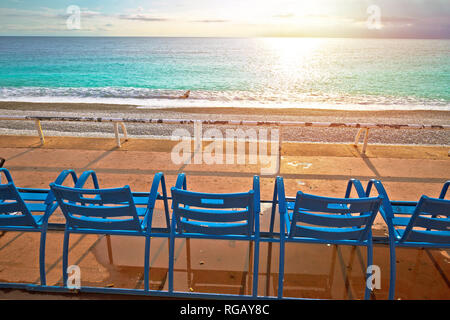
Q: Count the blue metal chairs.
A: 5